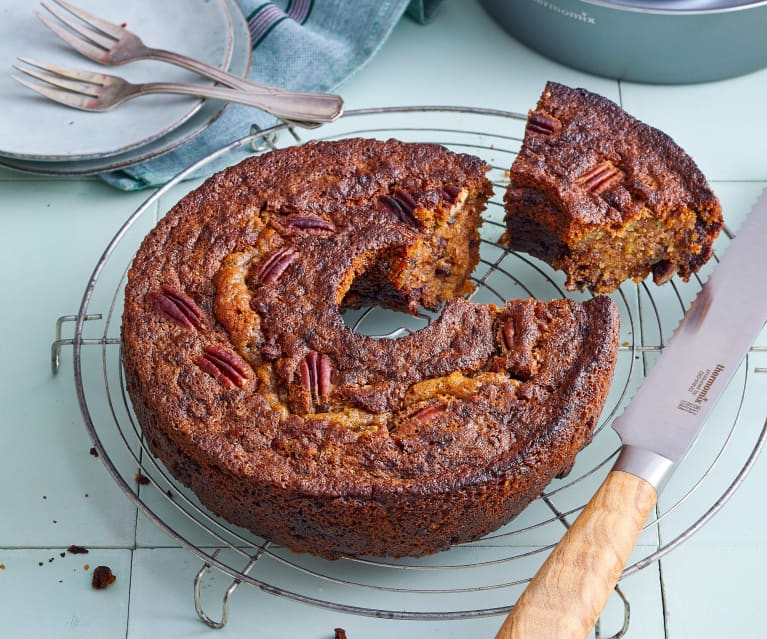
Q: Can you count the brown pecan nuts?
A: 11